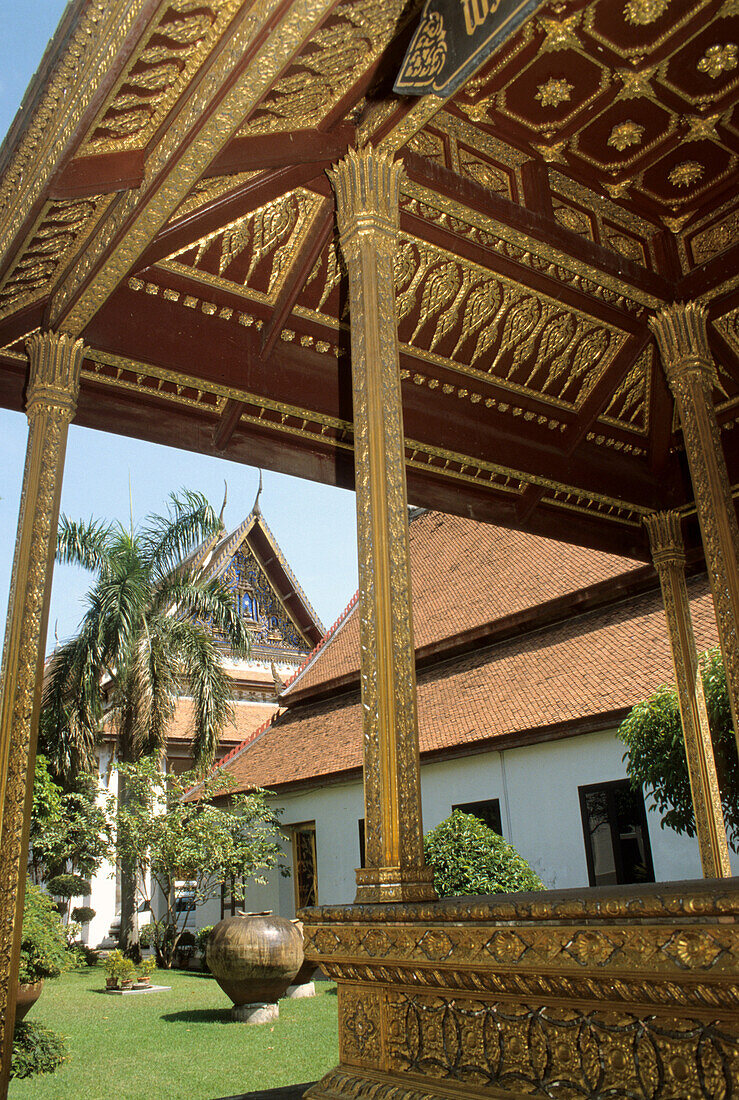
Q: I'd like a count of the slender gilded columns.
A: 4